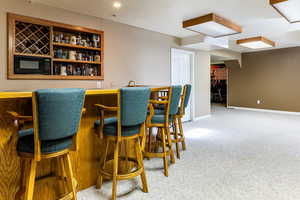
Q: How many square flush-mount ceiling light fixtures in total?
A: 3